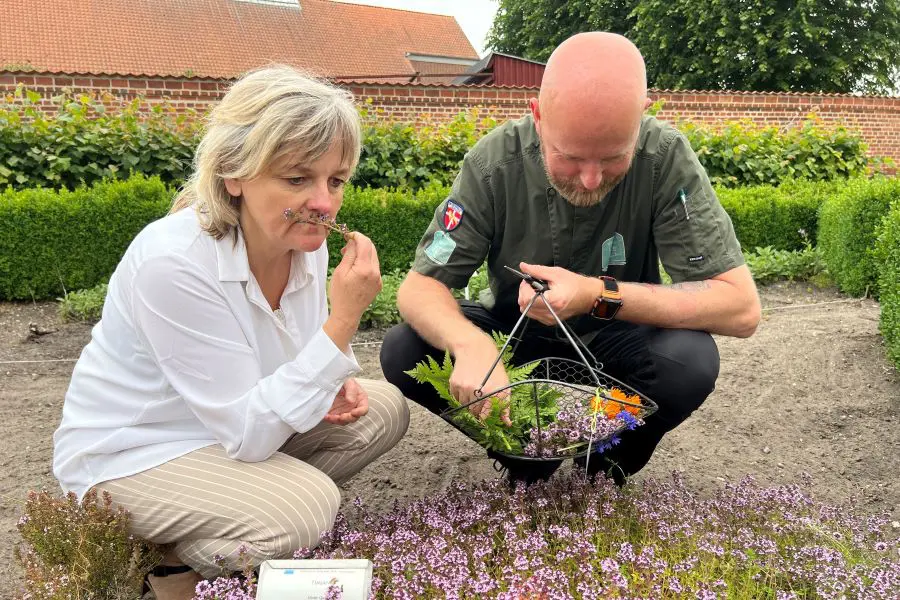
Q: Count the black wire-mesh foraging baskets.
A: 1